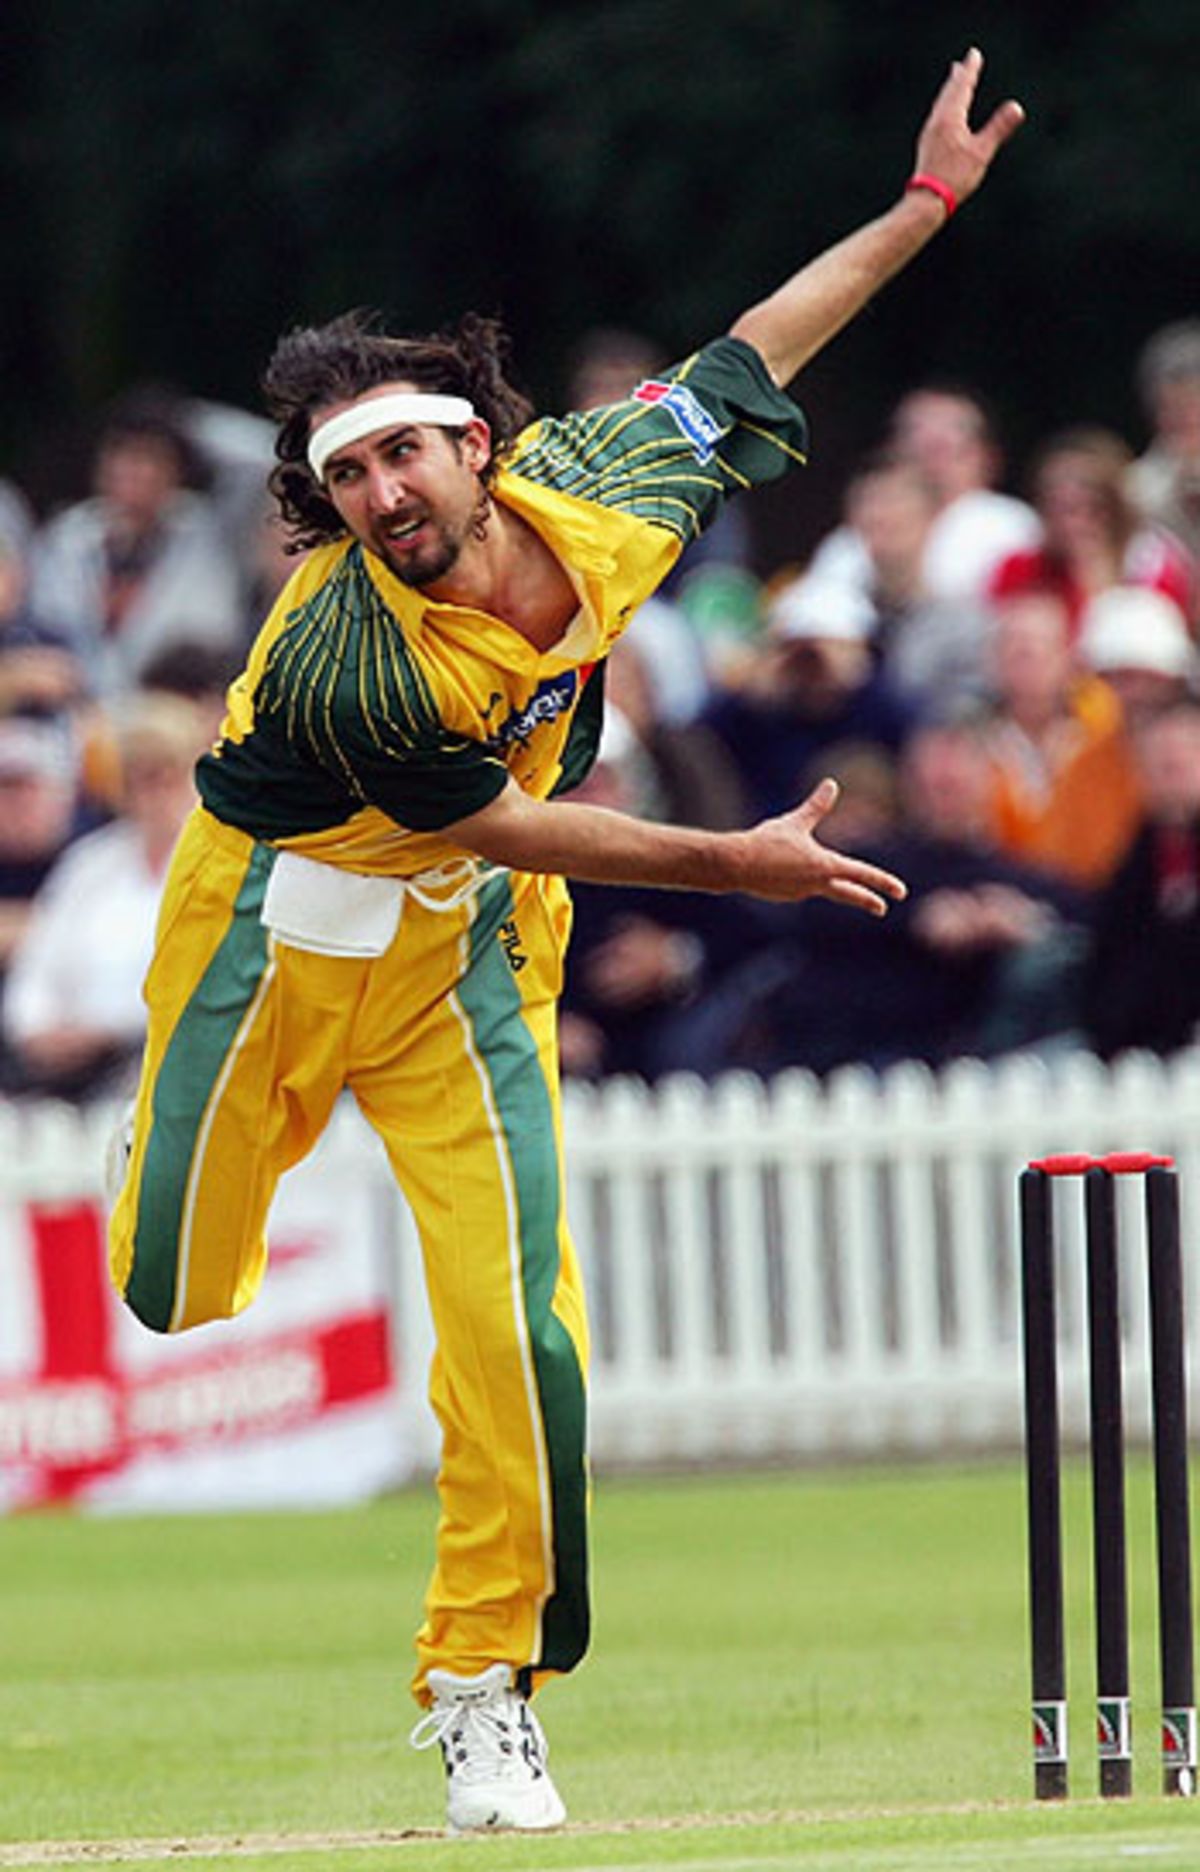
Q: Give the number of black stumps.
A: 3